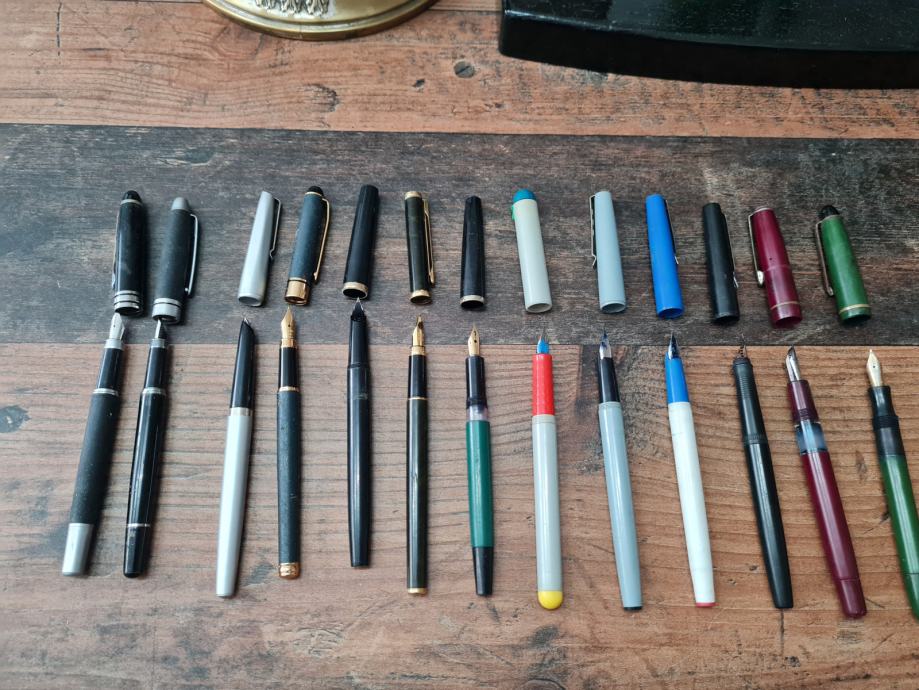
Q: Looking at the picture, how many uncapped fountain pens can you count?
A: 13